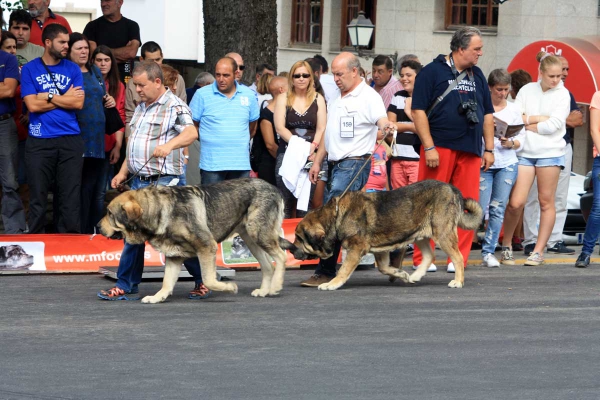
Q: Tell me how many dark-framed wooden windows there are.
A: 3